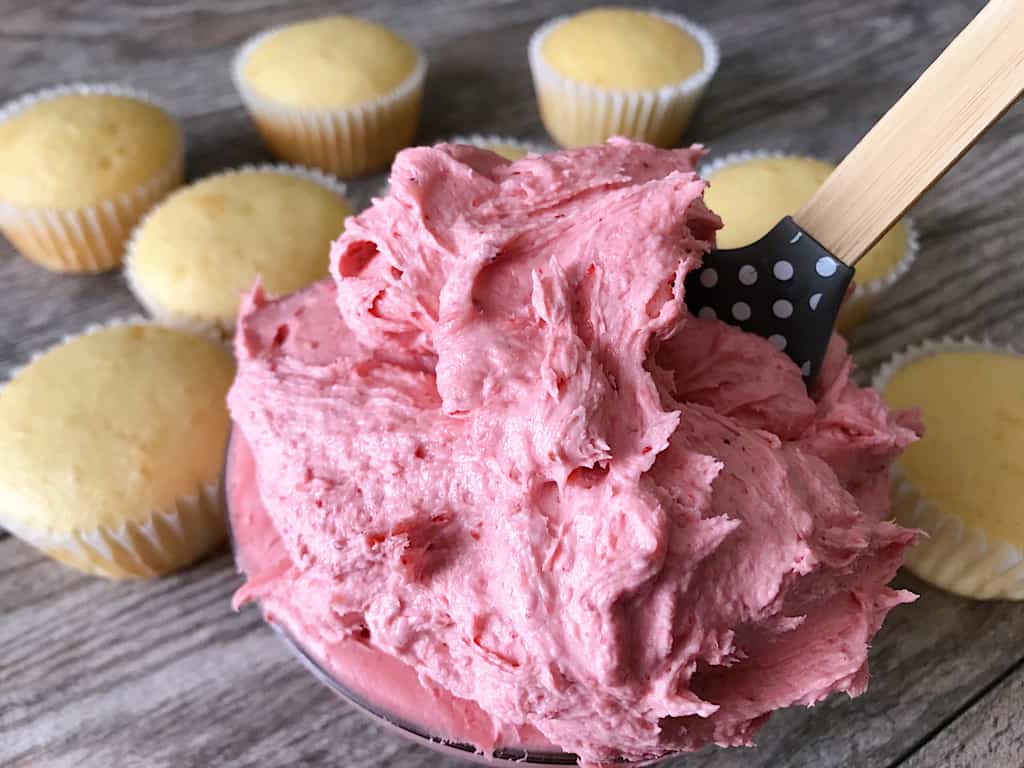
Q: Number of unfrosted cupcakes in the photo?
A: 8